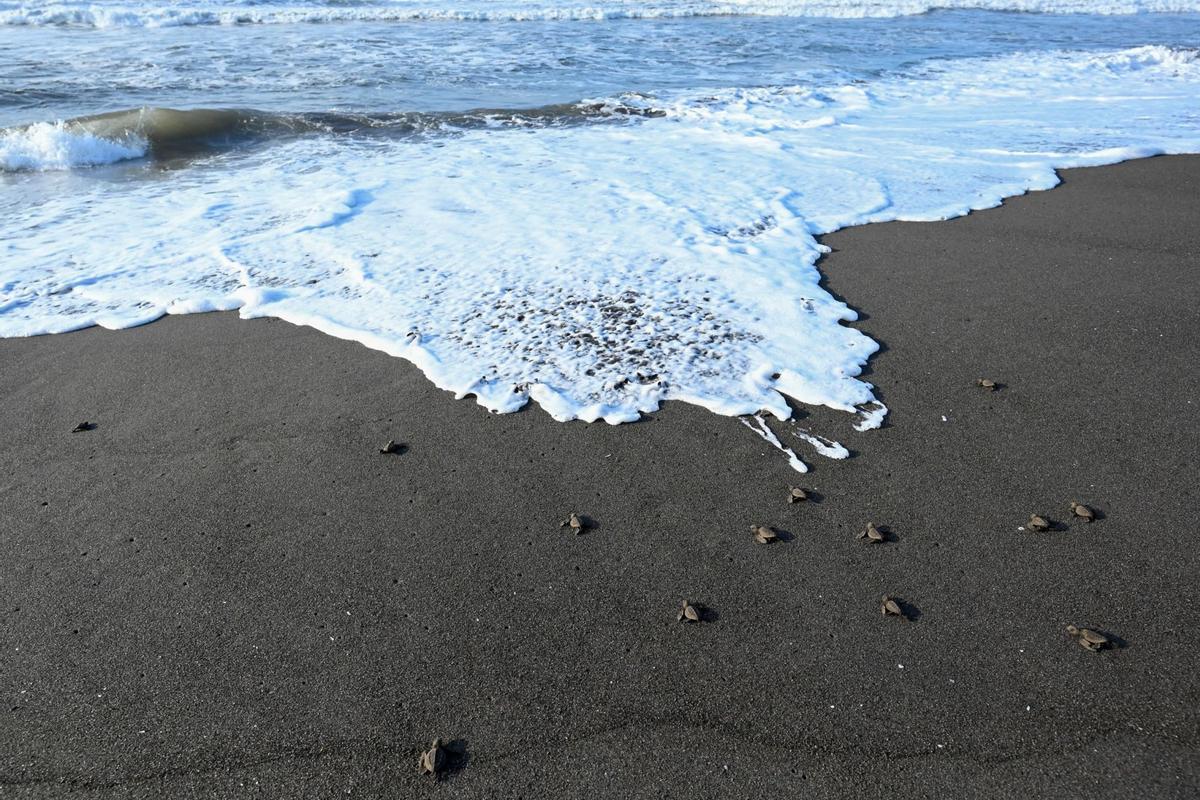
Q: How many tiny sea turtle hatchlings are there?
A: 13